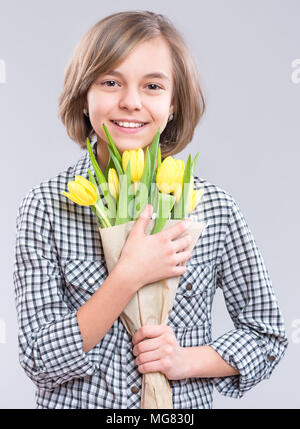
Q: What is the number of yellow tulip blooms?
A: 5